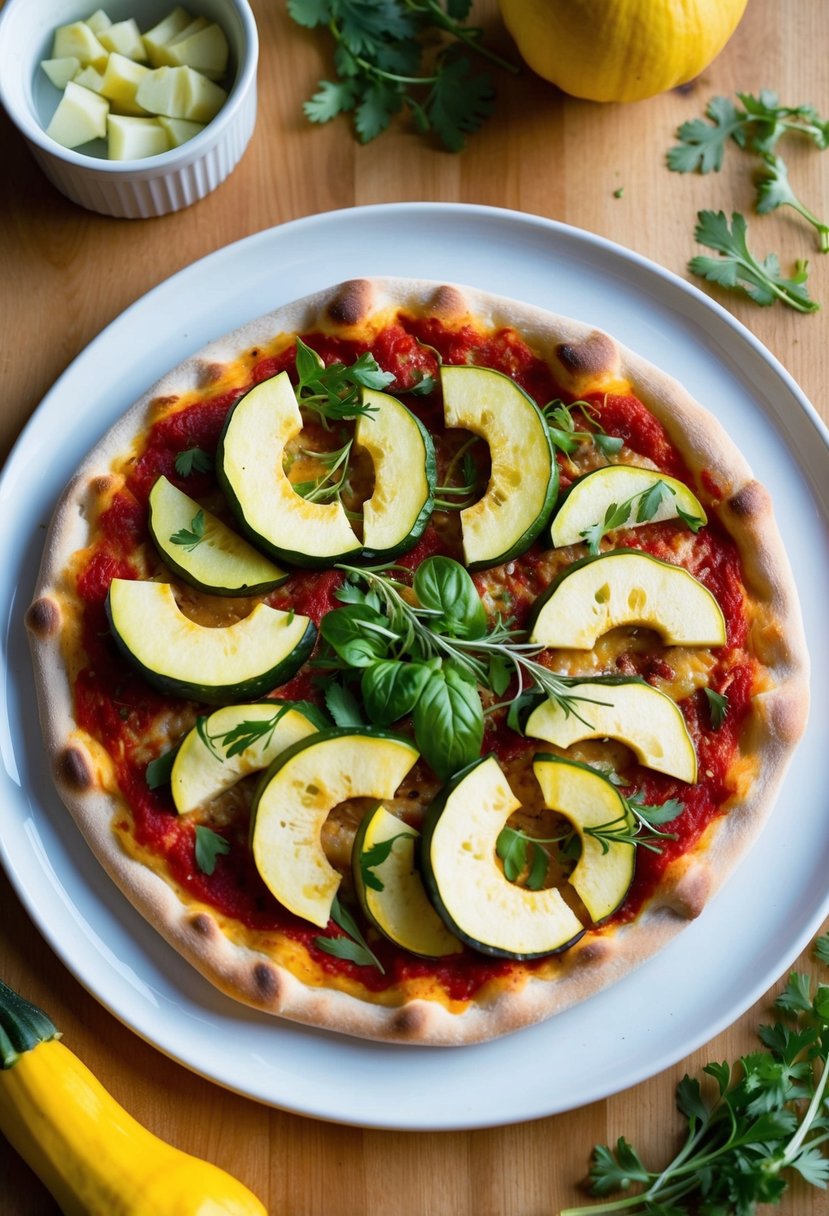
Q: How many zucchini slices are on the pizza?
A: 13